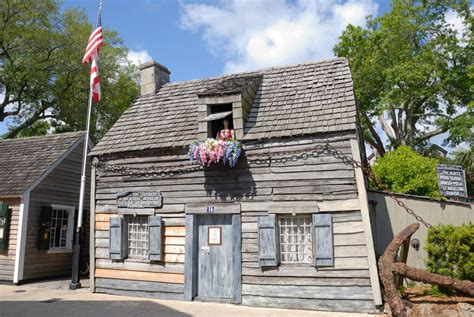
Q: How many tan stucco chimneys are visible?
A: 1